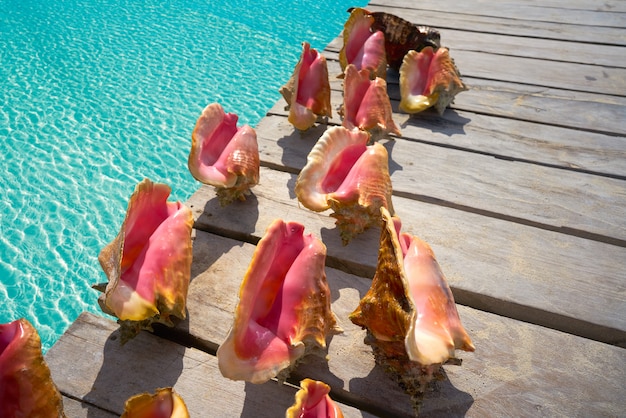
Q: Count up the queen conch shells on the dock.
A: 13